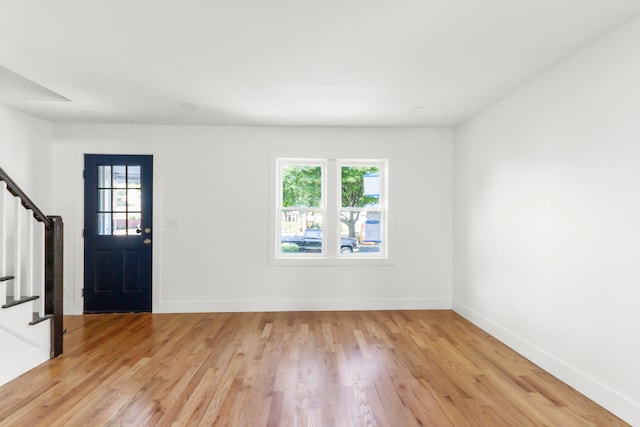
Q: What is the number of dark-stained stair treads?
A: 3